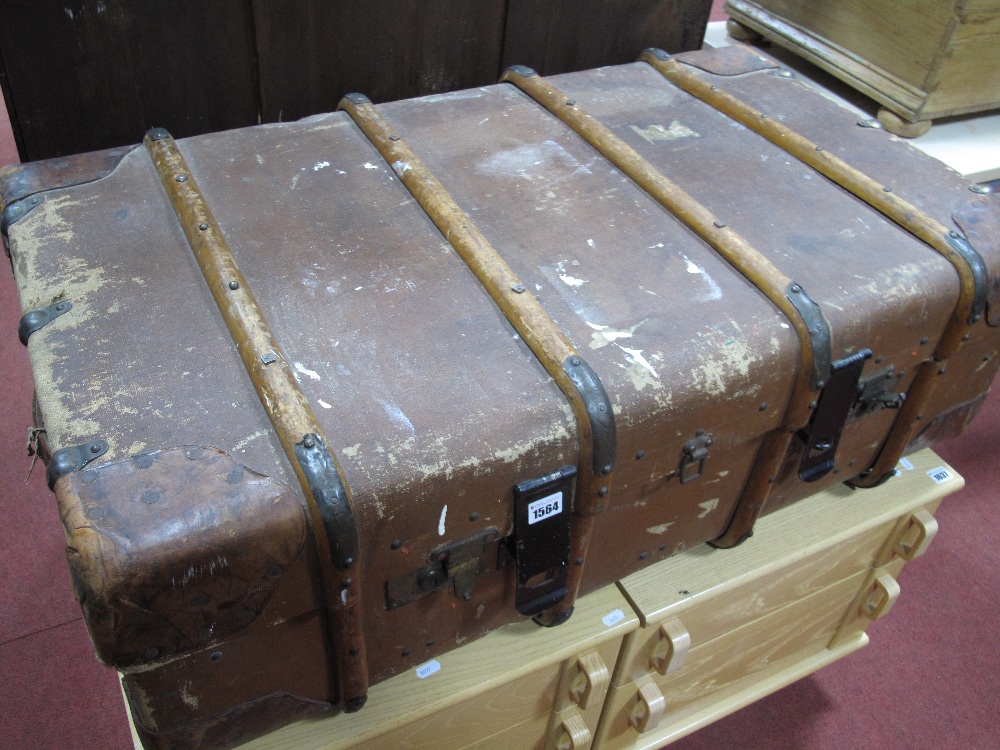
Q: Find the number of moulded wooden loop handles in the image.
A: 6